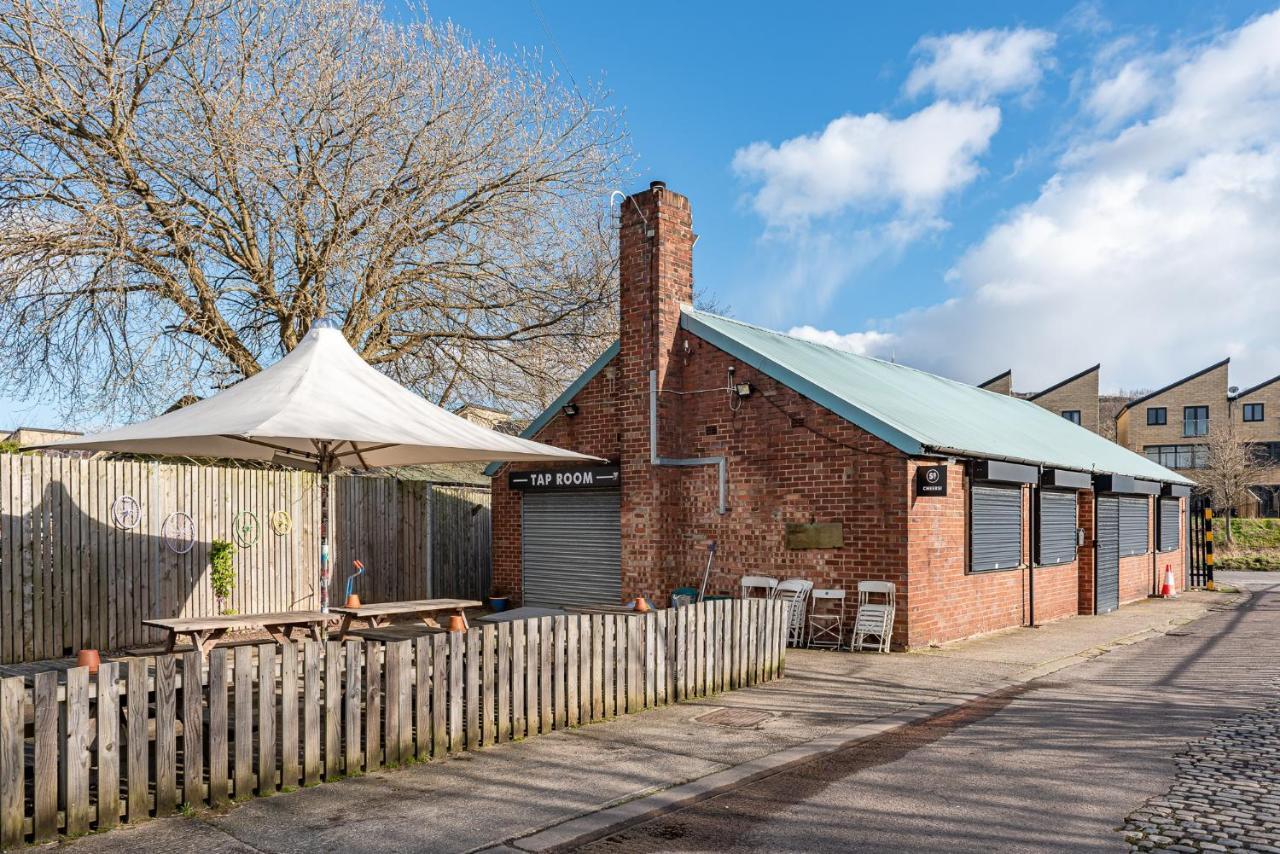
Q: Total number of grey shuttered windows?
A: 4